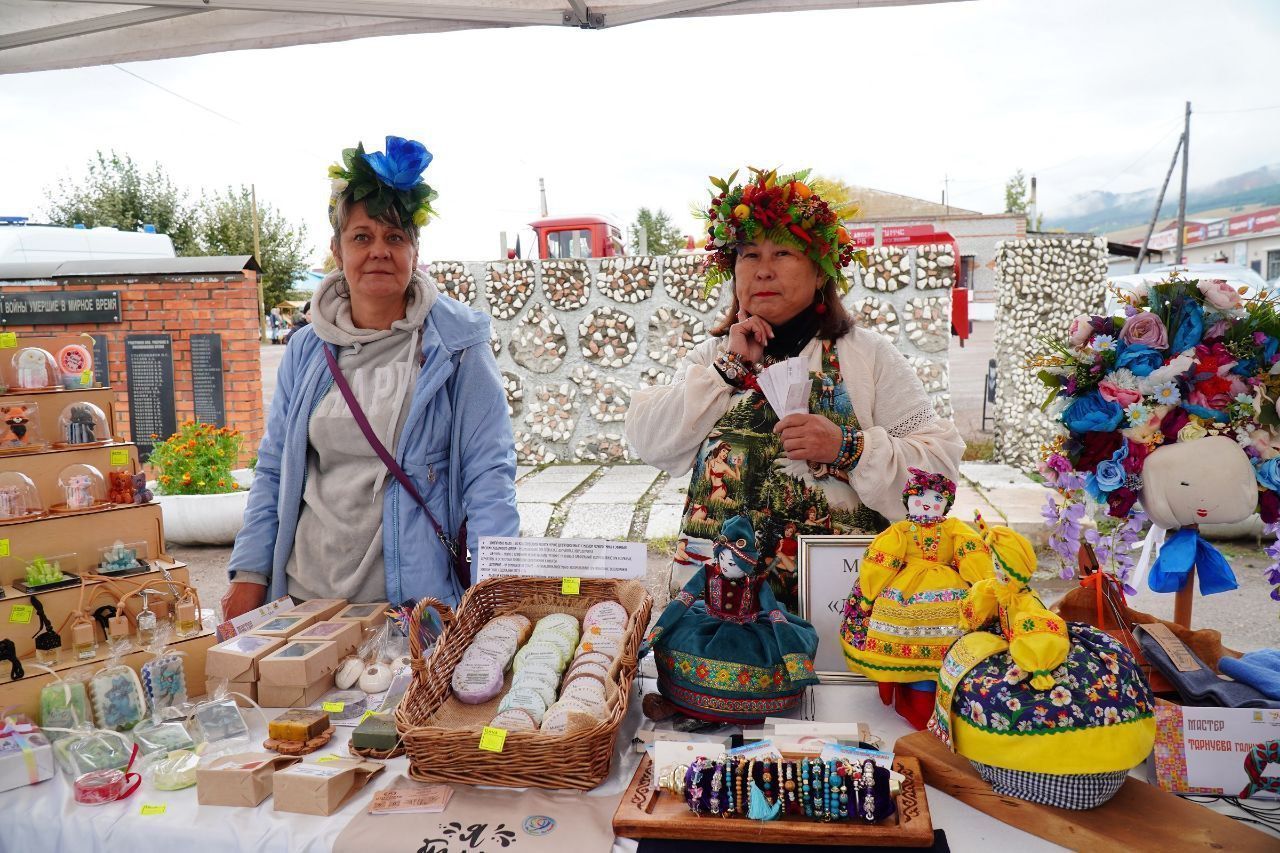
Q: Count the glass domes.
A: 4